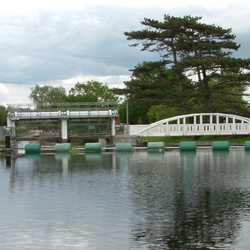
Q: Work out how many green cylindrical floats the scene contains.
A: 8